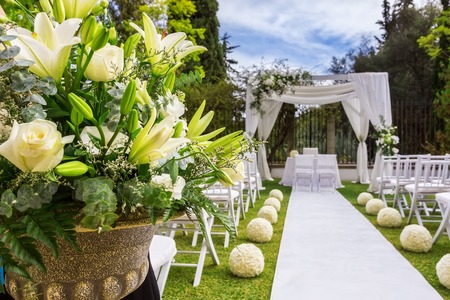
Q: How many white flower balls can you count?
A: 10